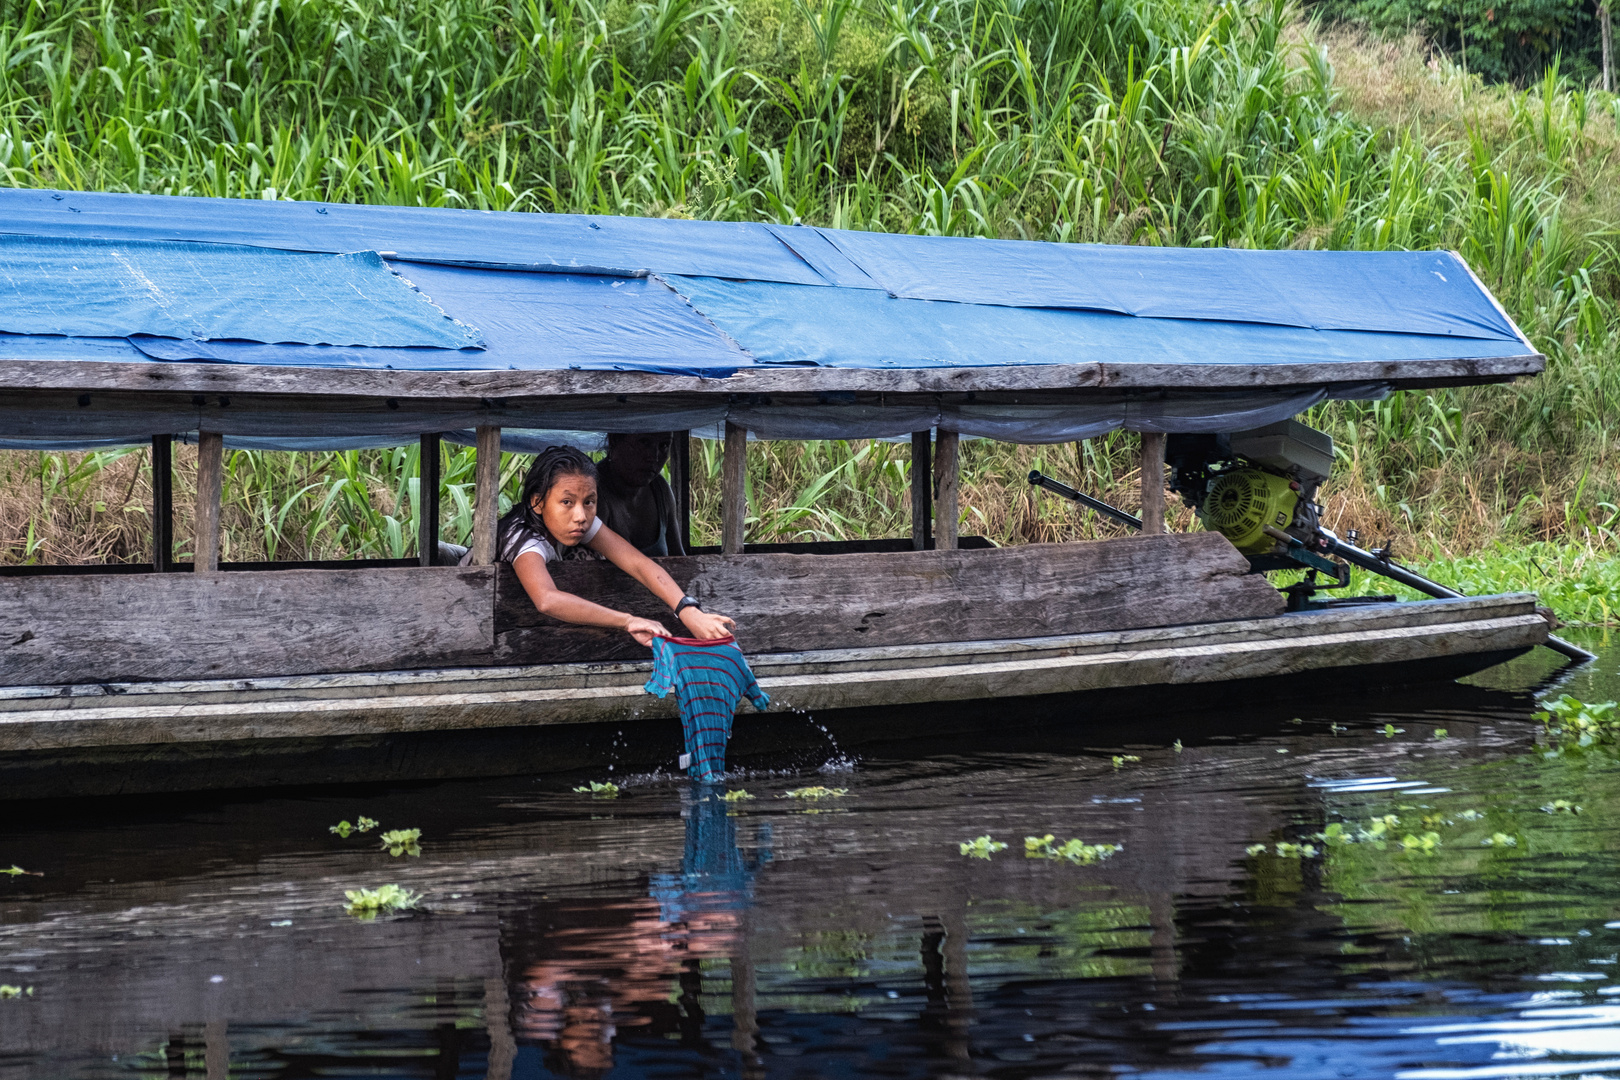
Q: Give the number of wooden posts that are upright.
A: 9